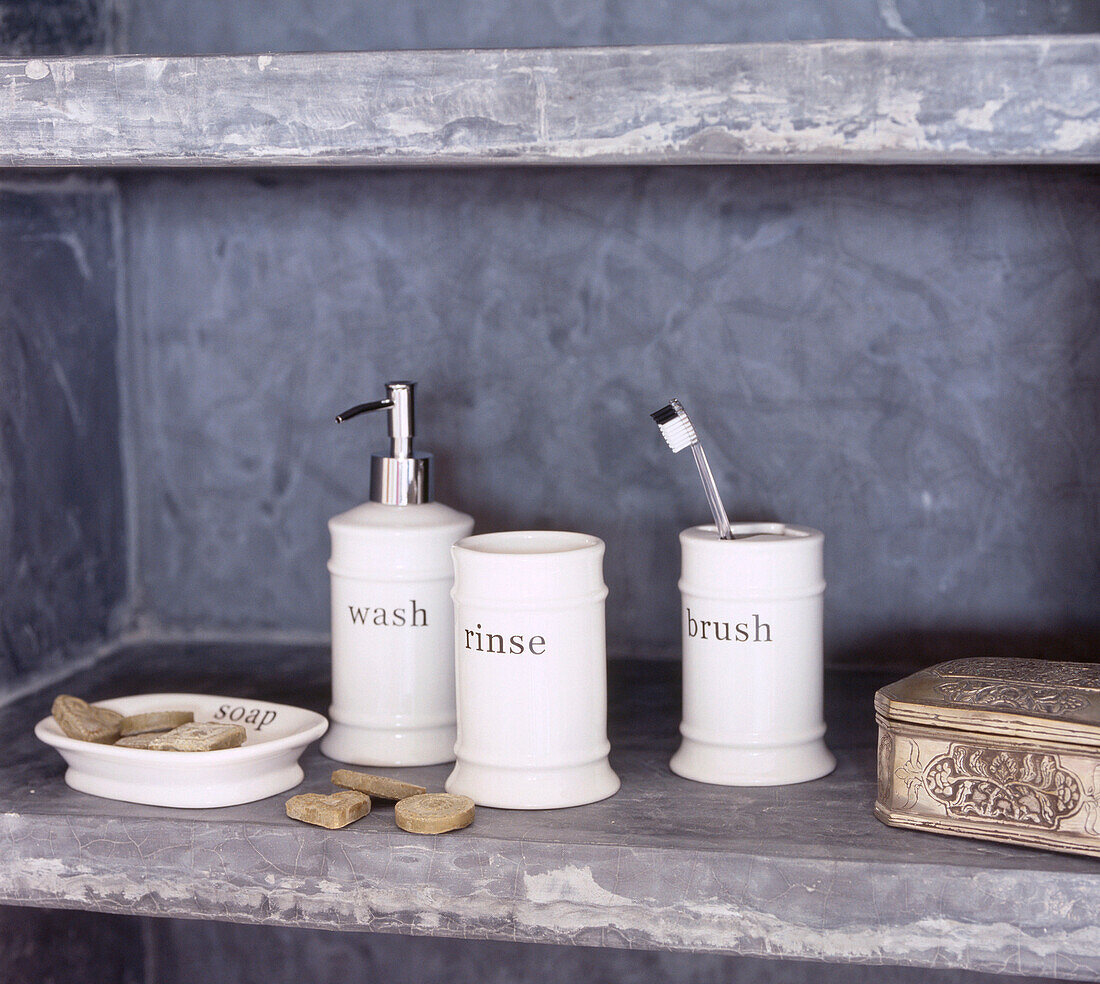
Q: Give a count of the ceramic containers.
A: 4